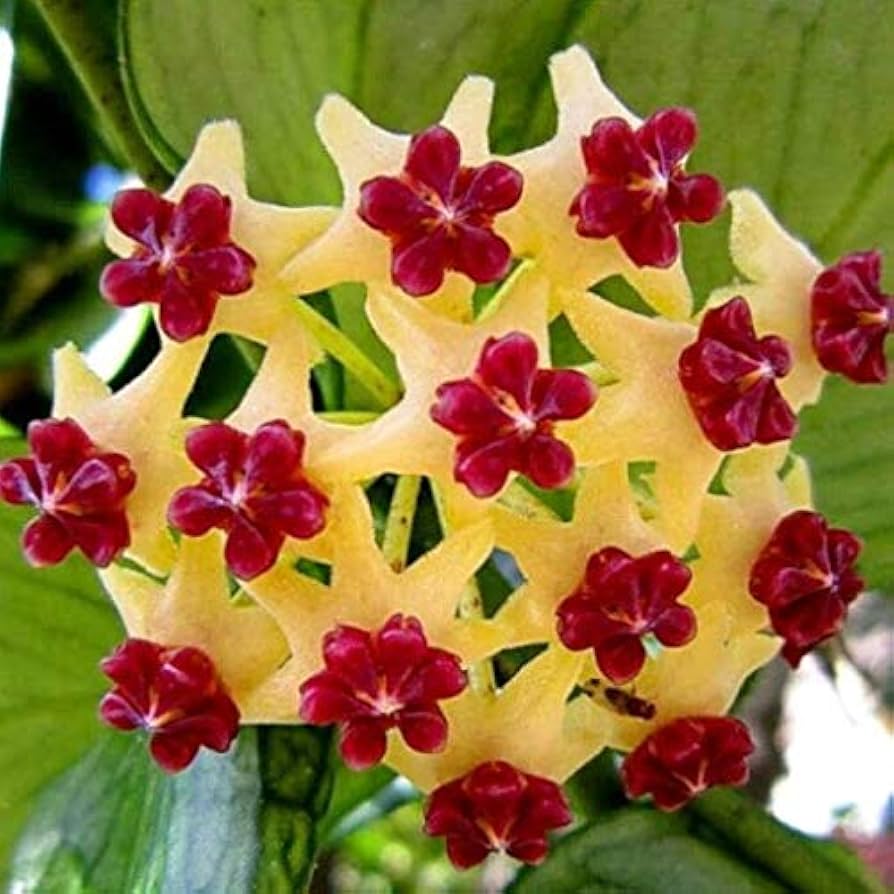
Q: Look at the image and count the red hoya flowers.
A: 14